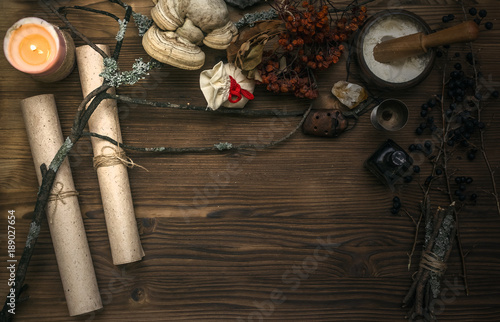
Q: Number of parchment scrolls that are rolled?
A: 2